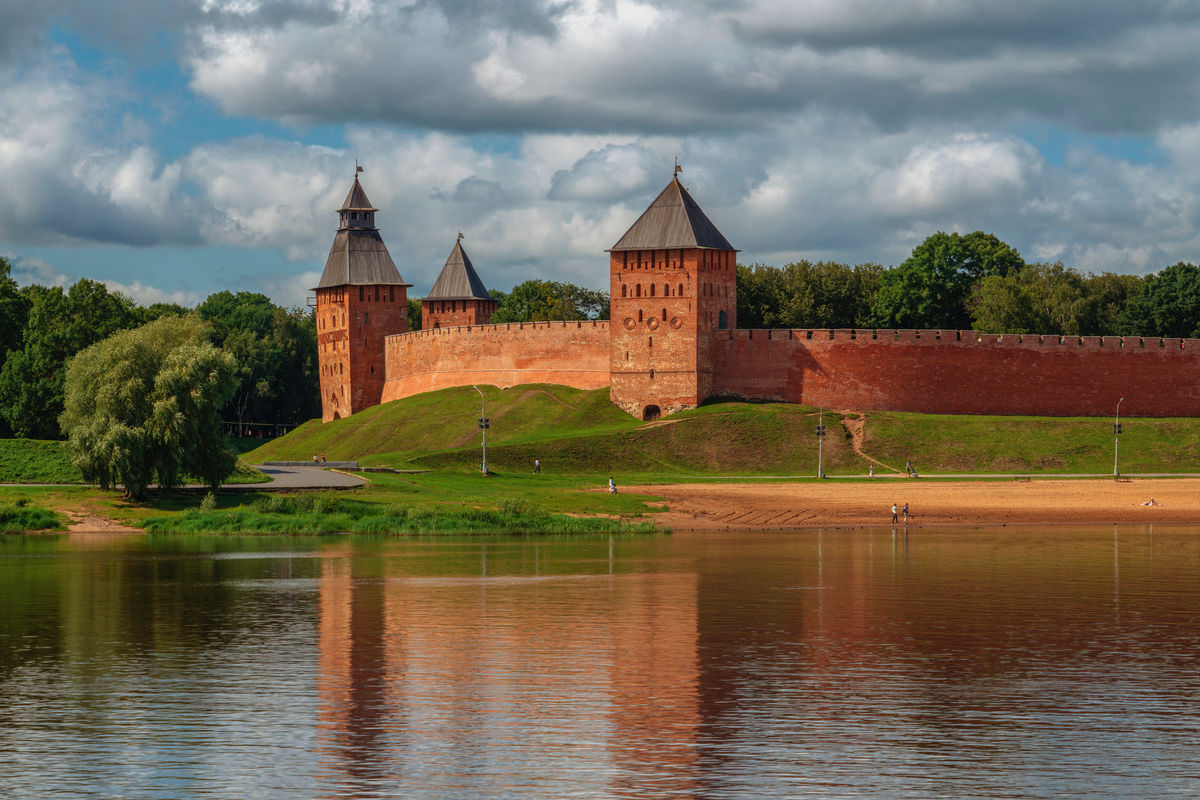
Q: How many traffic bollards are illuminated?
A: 0